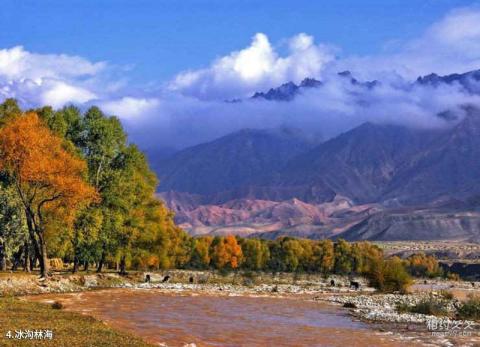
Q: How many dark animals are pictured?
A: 5